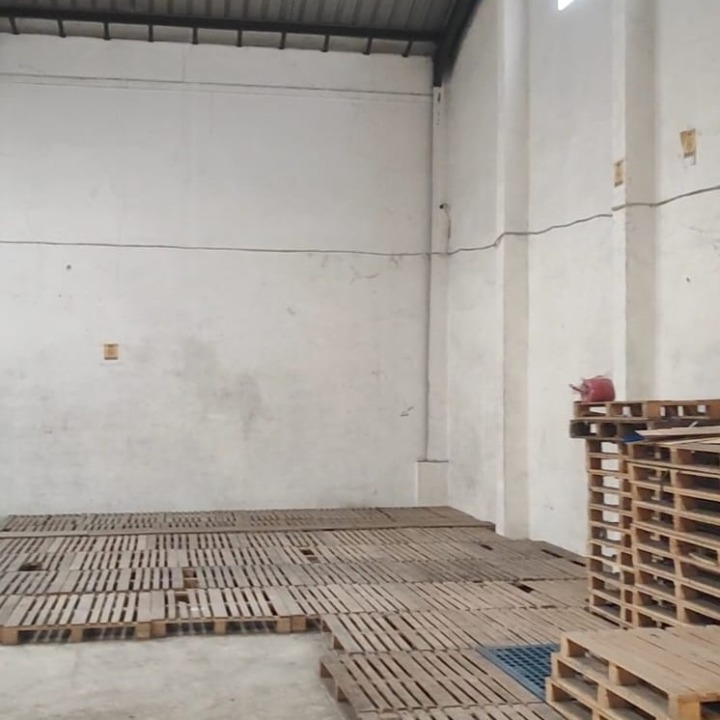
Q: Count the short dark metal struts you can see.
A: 10